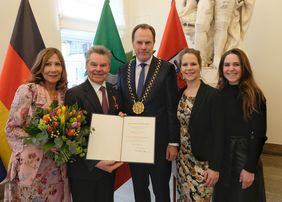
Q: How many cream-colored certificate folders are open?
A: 1